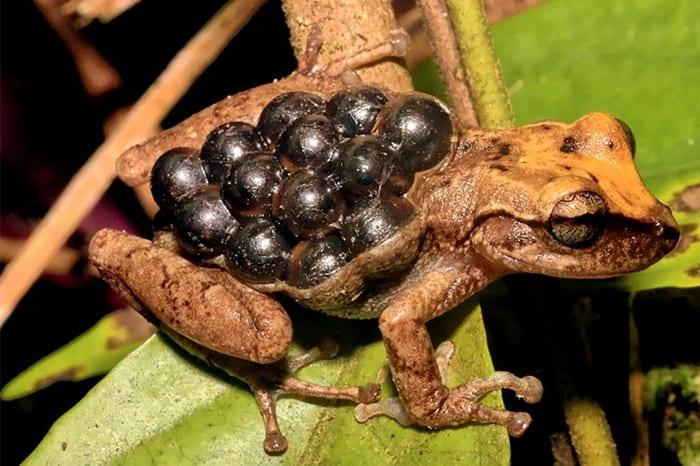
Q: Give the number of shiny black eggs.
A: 13